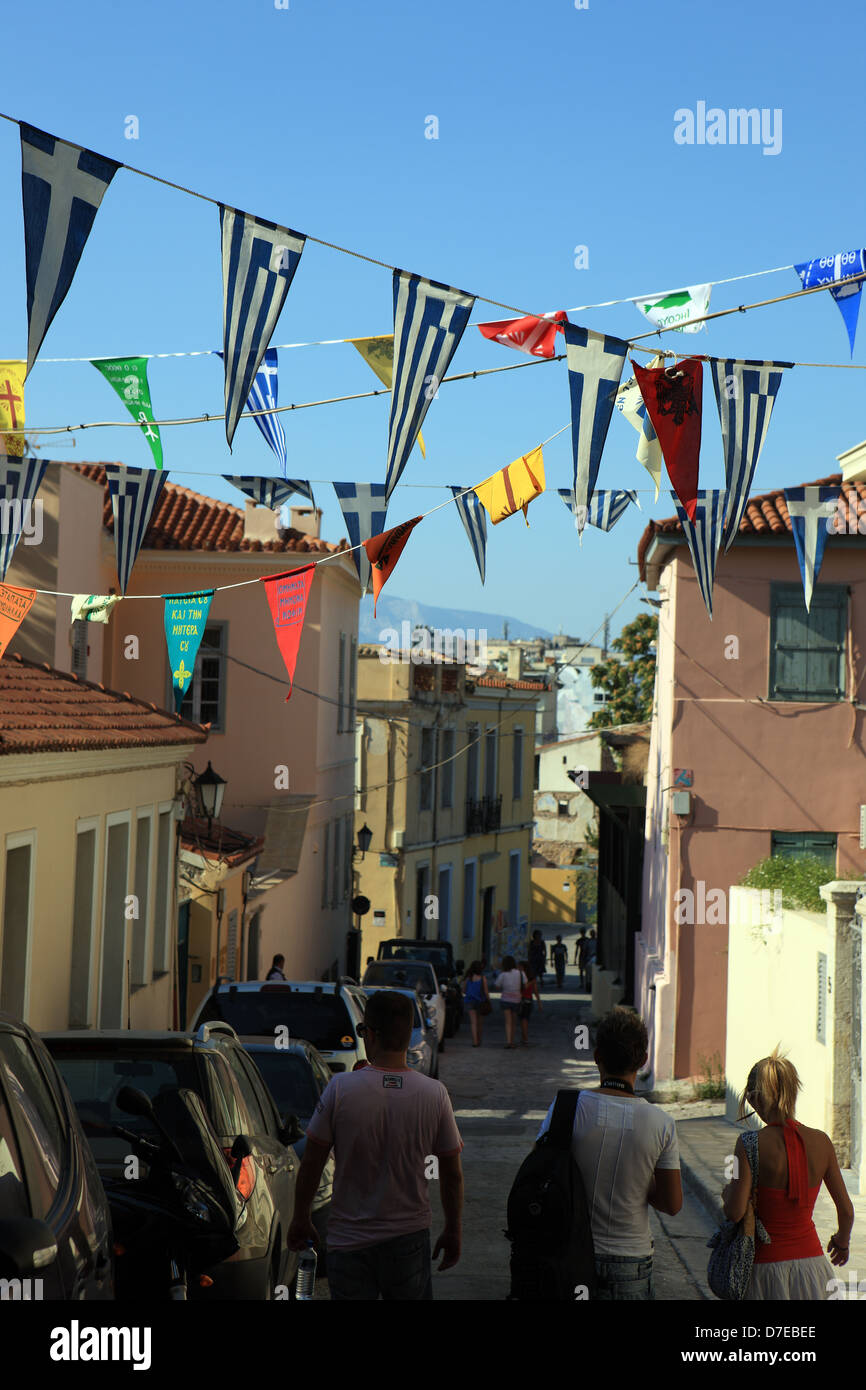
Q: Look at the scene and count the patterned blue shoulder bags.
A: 1